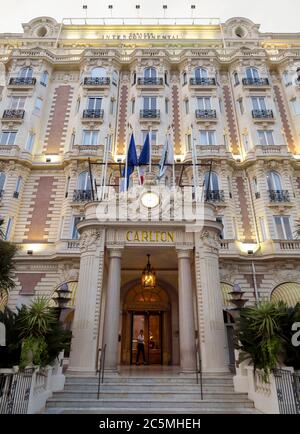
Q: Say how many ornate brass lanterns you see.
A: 1